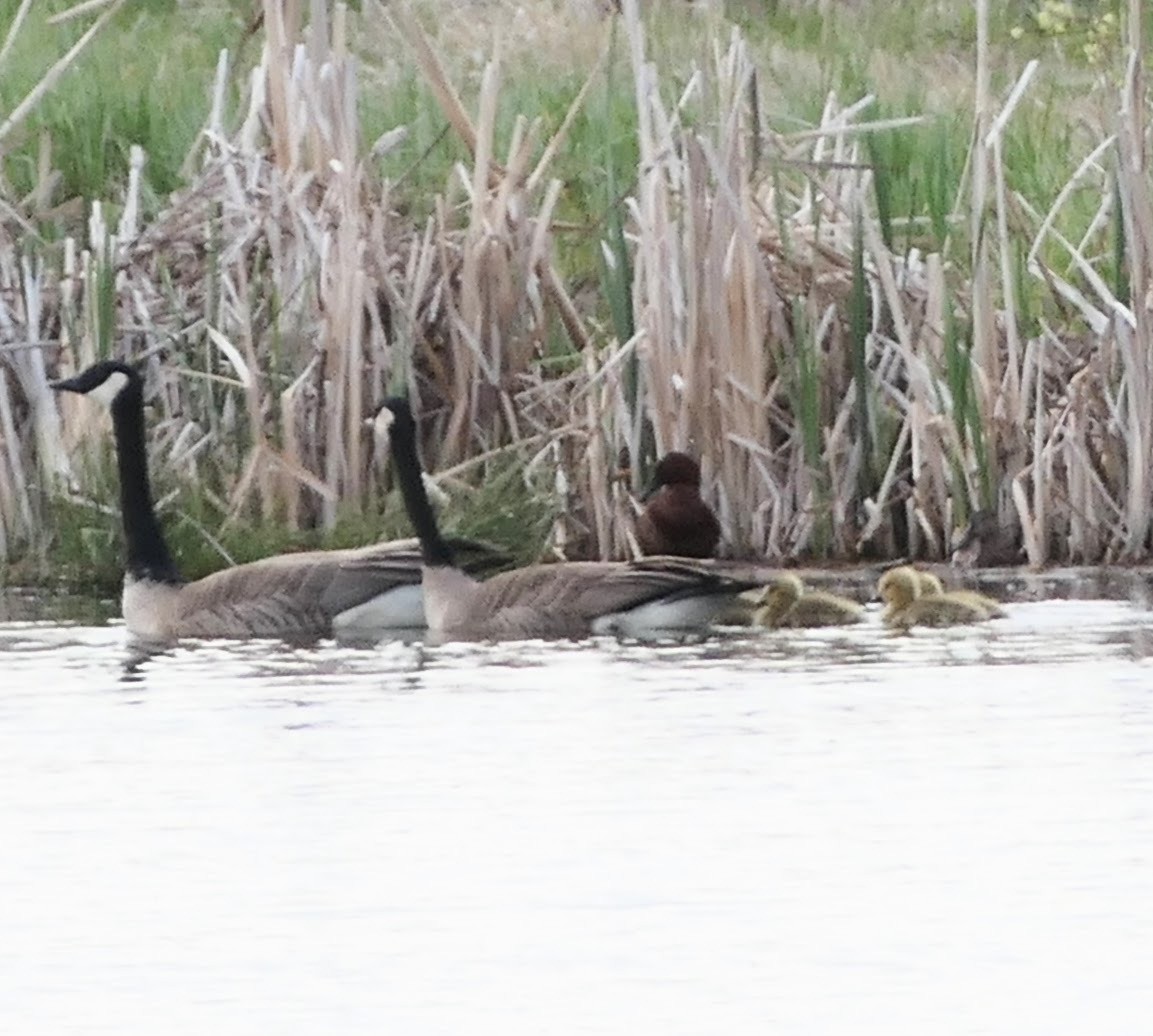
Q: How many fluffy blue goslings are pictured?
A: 0